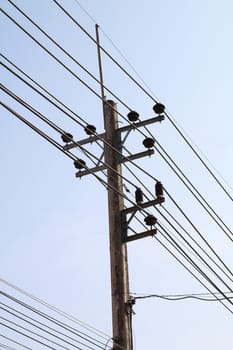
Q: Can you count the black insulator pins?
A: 9